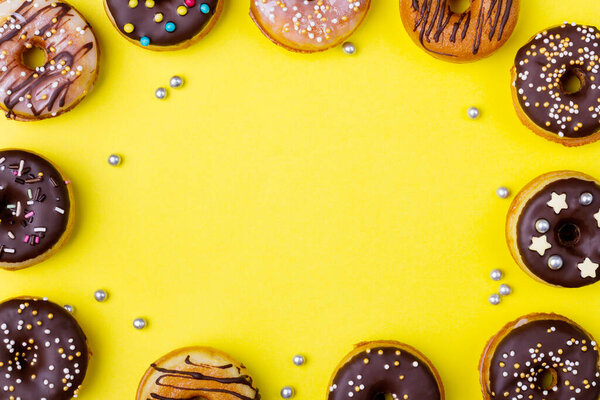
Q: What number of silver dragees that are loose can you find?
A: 14